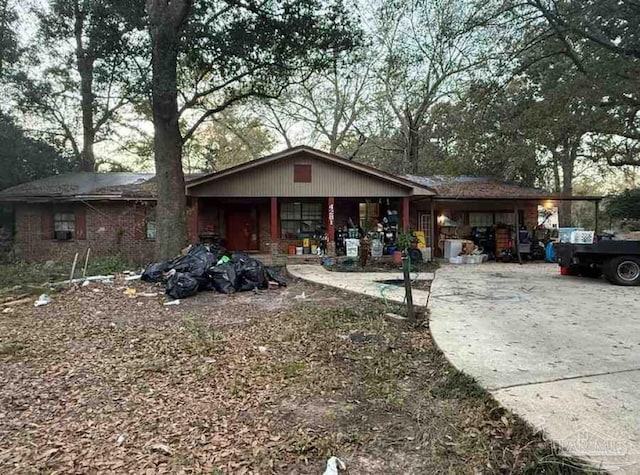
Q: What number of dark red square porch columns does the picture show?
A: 4